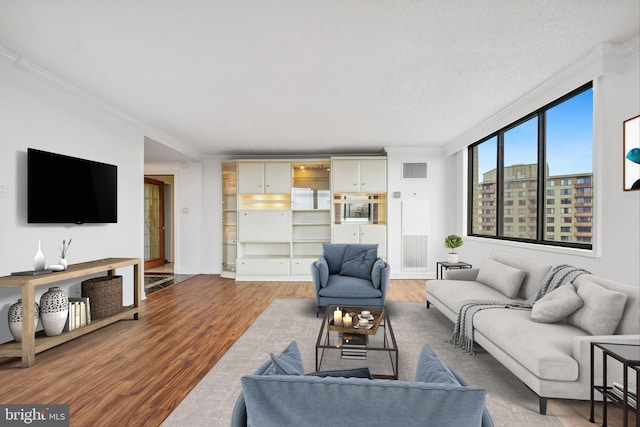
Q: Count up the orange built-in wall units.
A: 0